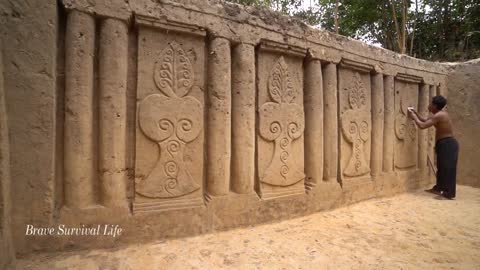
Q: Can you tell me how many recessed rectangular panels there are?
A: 4